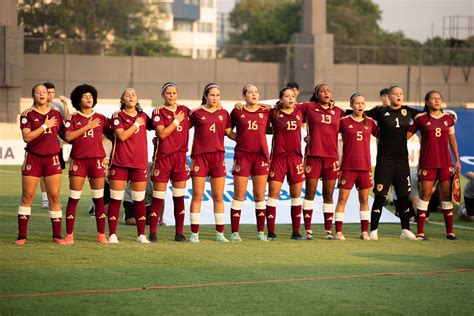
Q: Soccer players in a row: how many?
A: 11